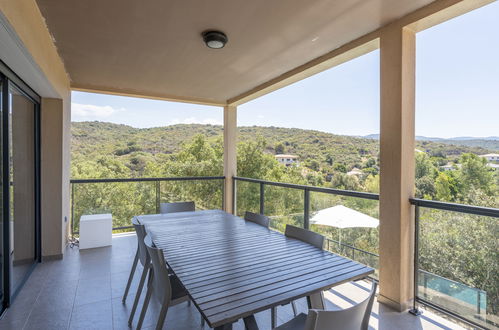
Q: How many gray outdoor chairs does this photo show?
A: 6